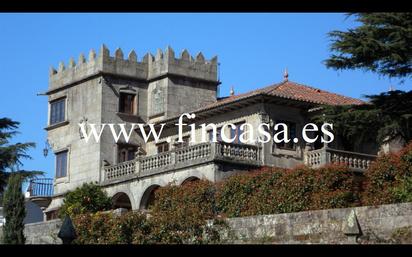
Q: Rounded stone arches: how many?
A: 3